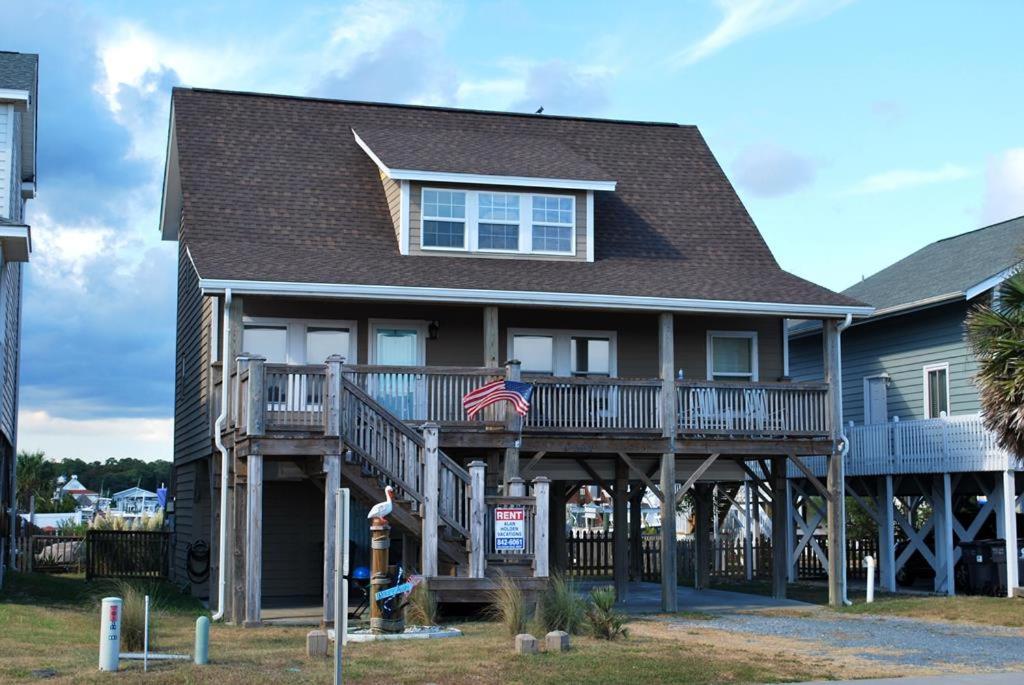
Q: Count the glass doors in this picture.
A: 1